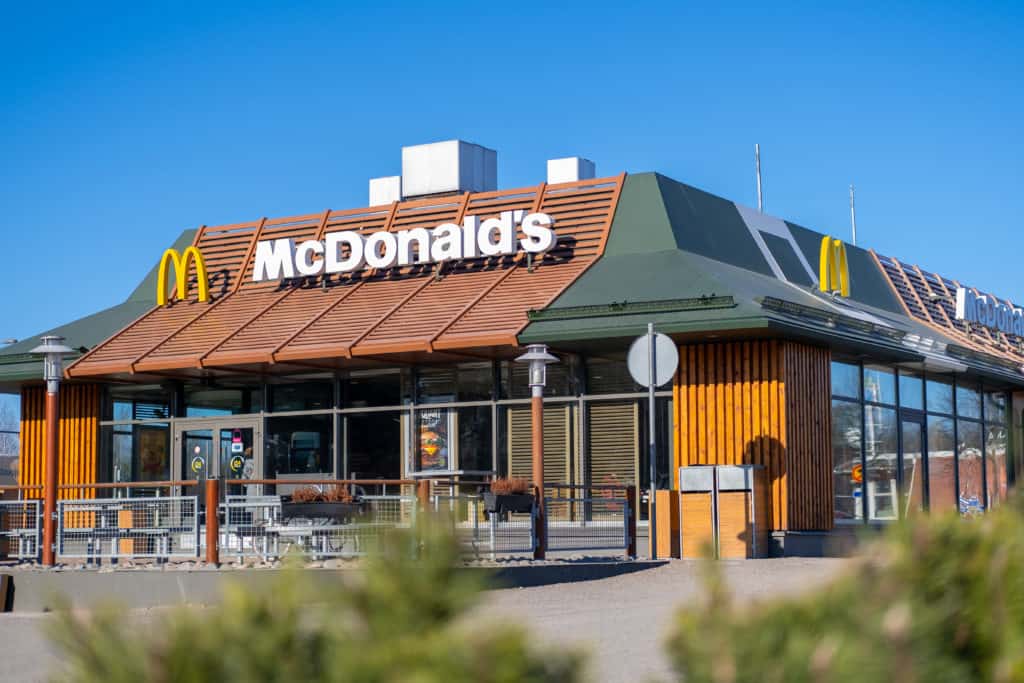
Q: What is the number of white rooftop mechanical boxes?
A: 3